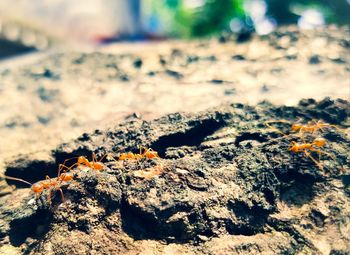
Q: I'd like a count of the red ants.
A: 5